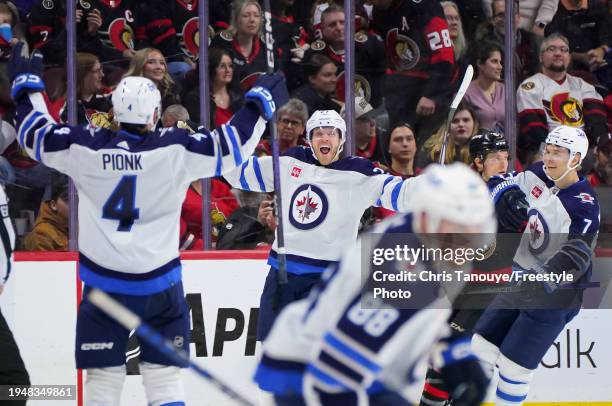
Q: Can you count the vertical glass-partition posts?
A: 4